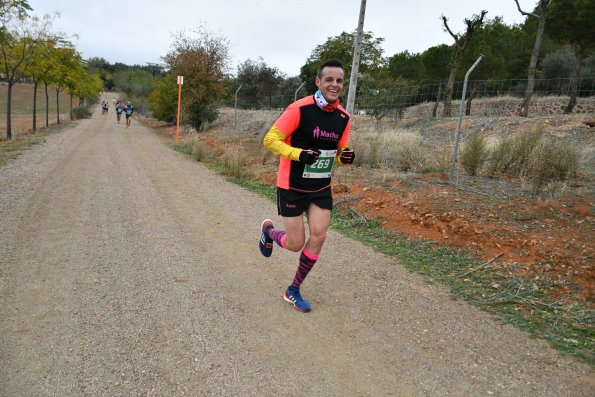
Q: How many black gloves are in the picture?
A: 2